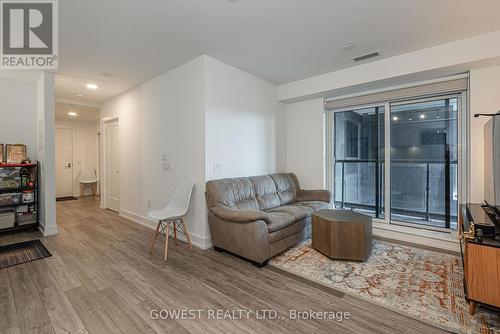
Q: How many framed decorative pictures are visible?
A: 2